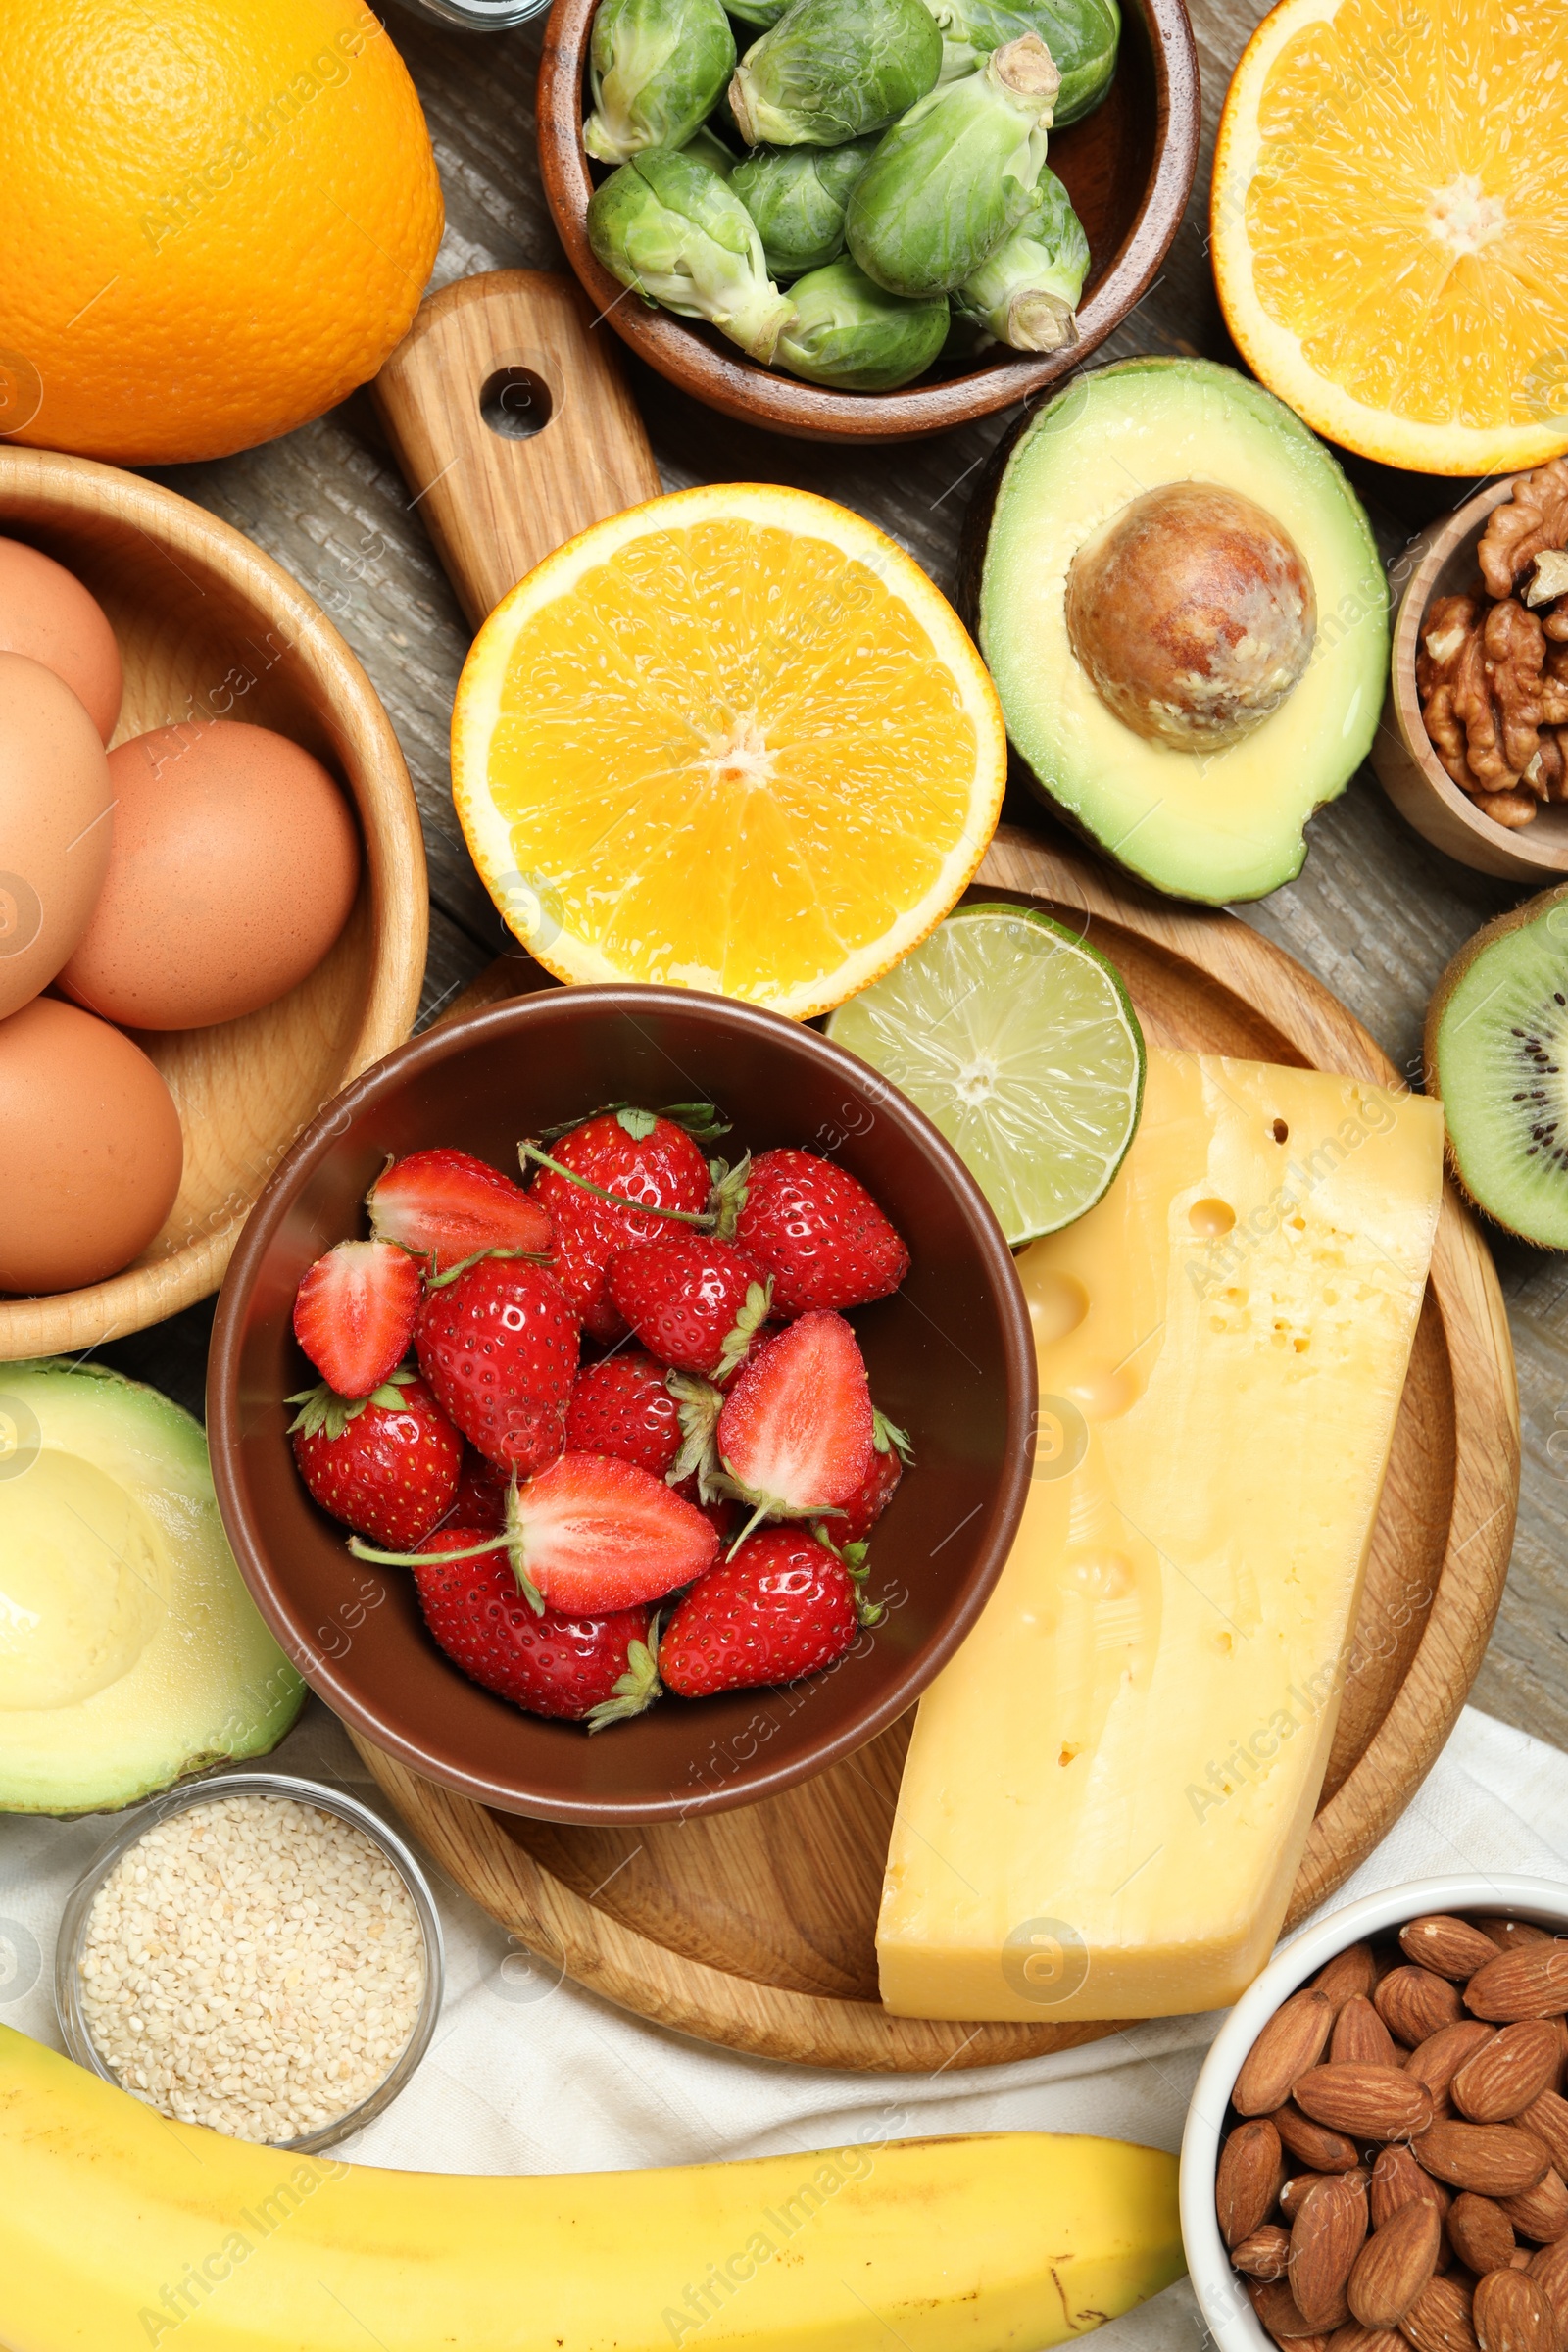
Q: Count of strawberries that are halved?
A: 4